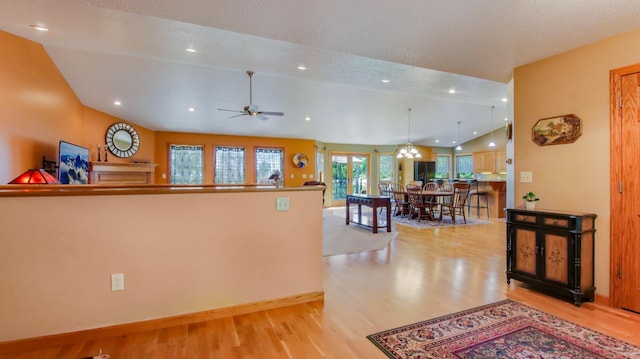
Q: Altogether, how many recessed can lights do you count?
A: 13